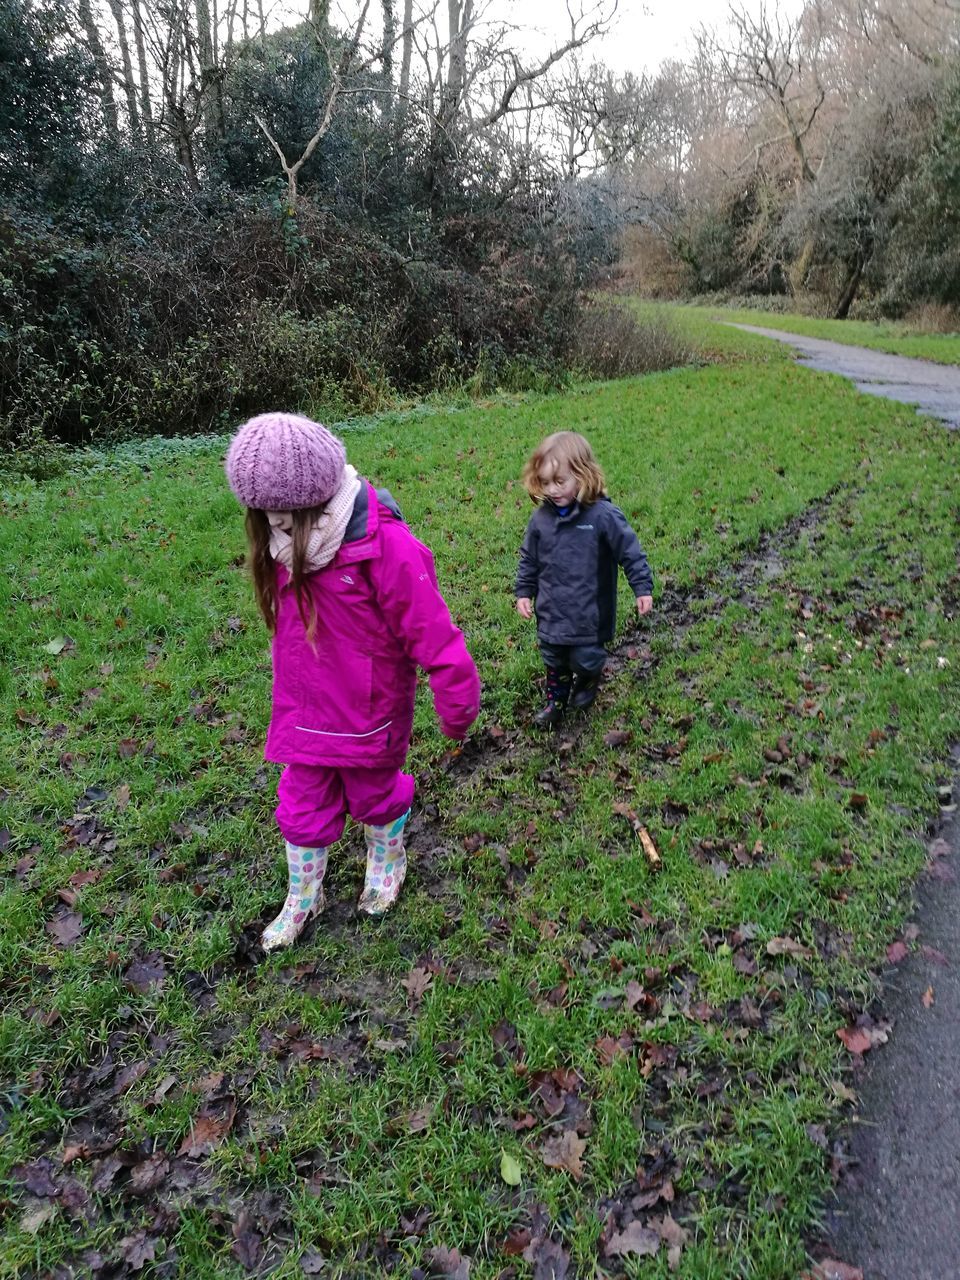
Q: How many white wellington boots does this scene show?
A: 2